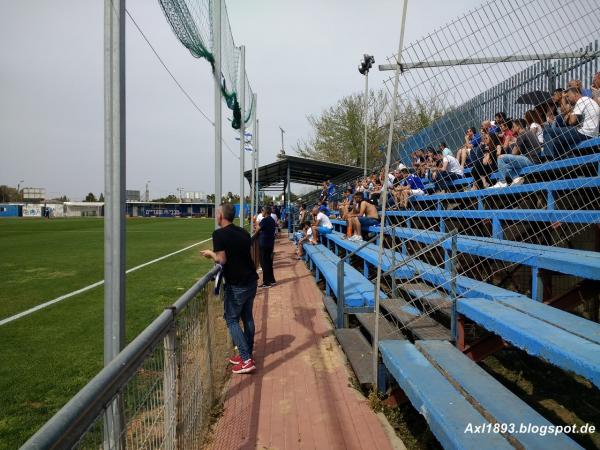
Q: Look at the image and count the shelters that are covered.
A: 1